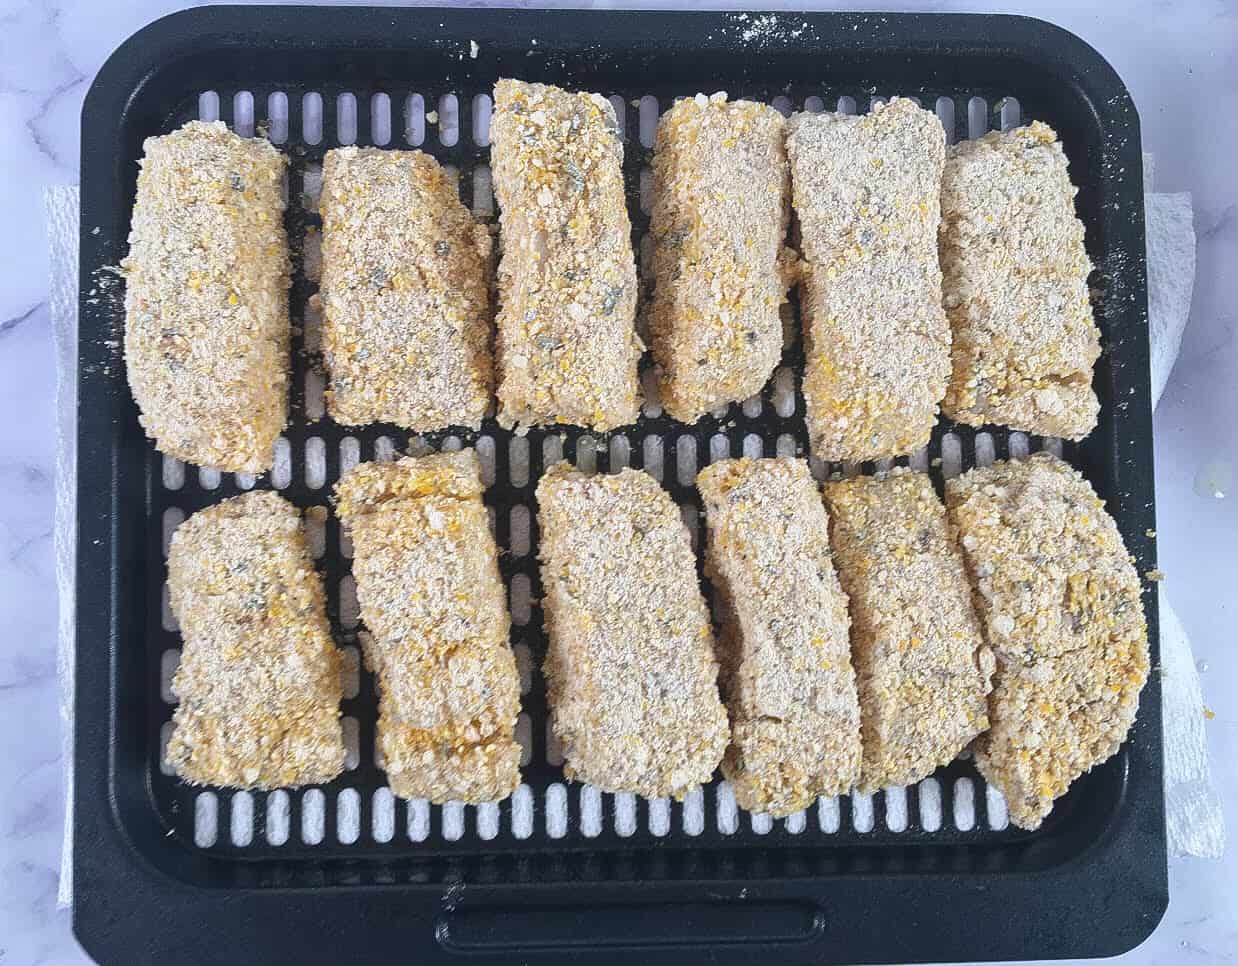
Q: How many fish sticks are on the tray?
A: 12